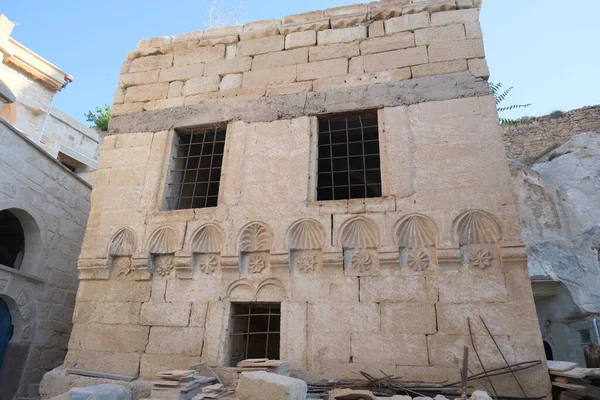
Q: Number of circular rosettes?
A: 8